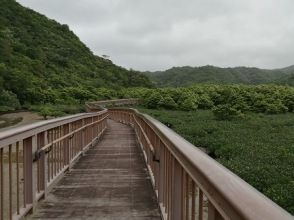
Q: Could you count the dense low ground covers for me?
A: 1